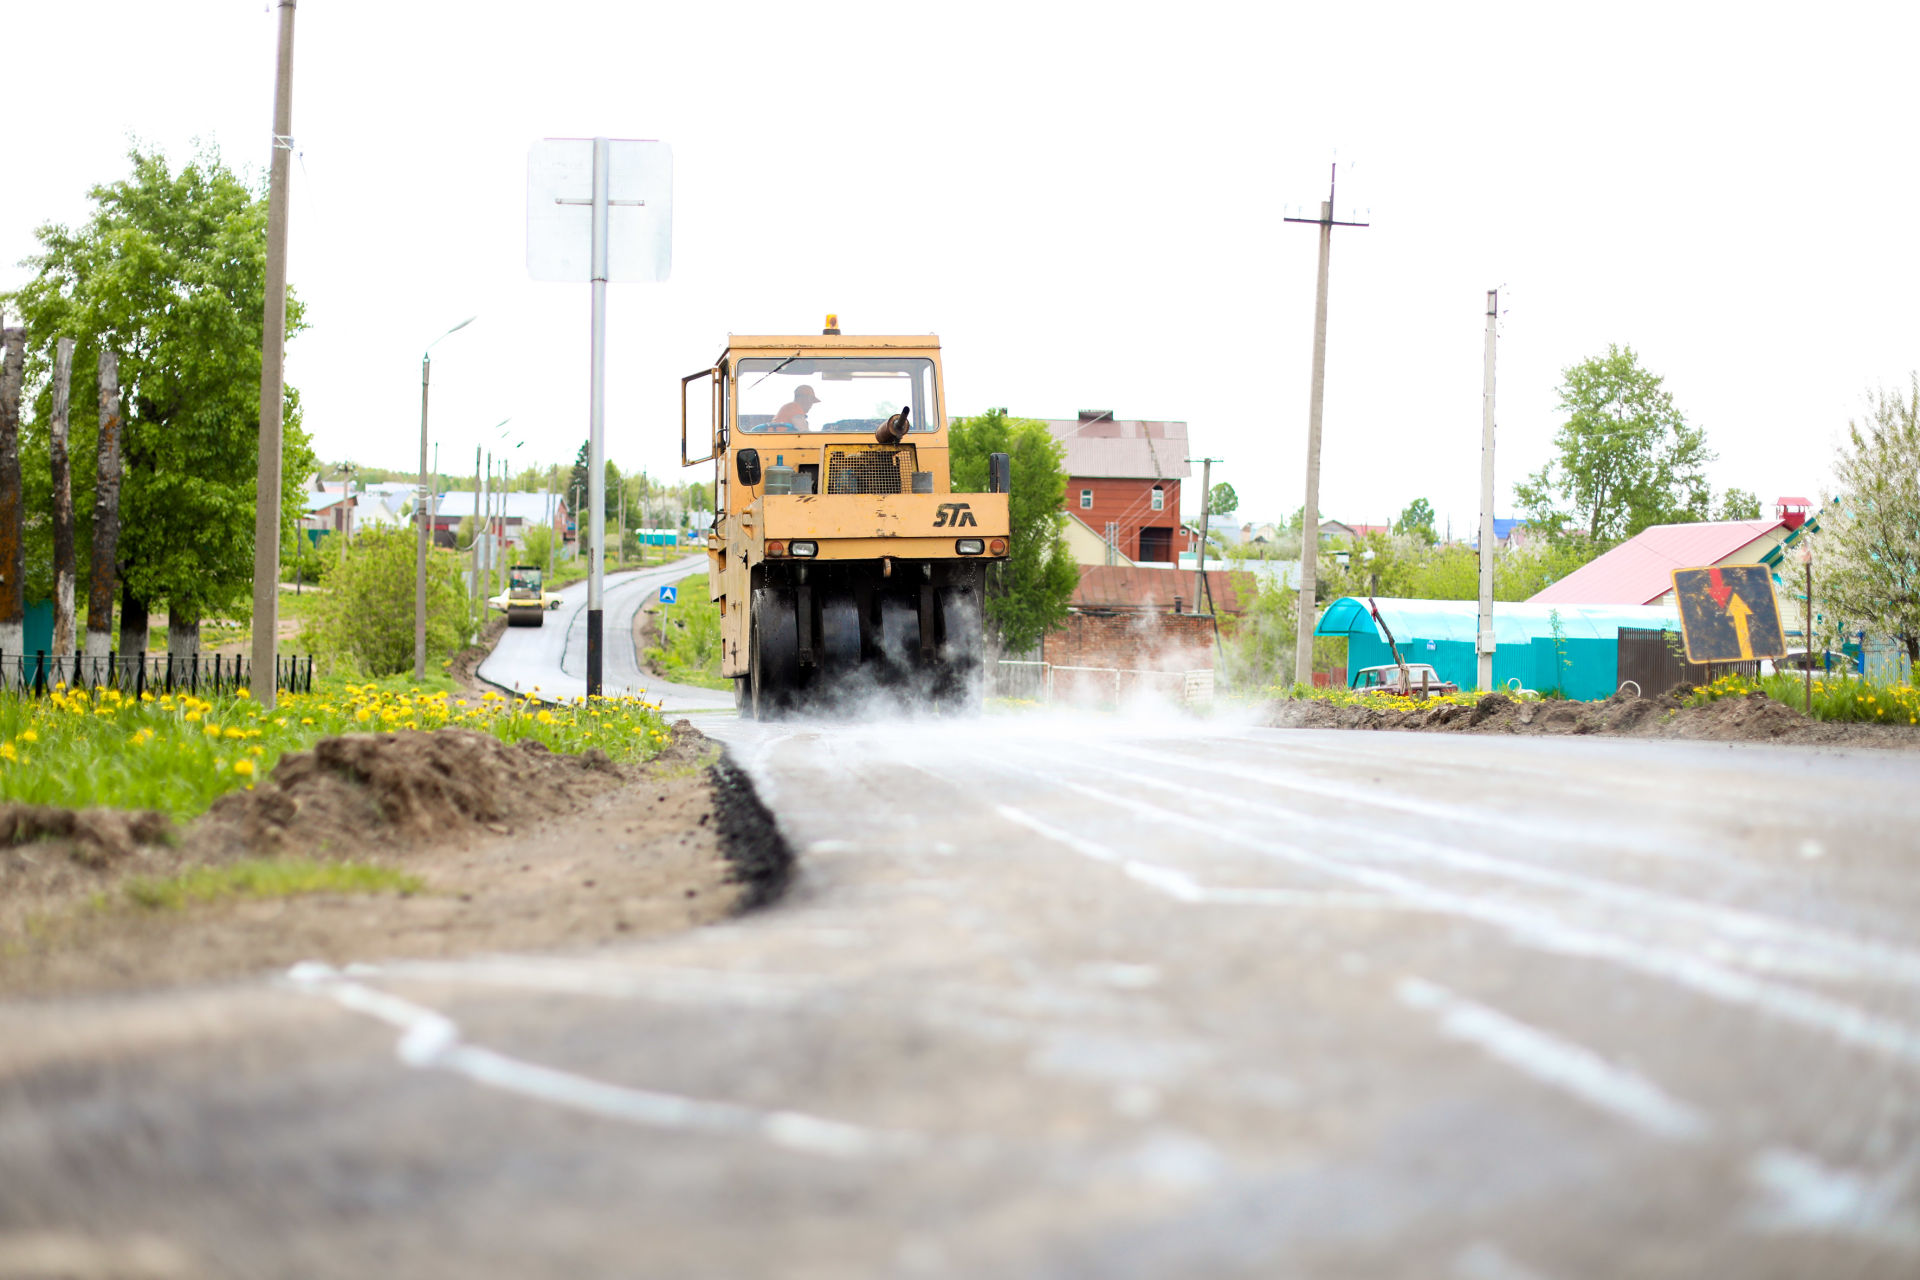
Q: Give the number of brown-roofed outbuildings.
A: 1